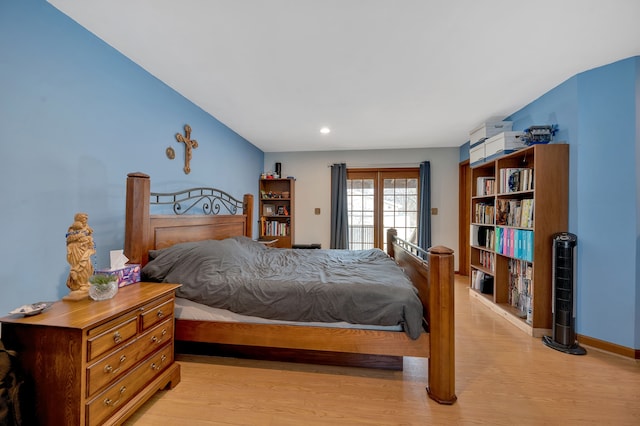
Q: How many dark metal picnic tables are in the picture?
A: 0